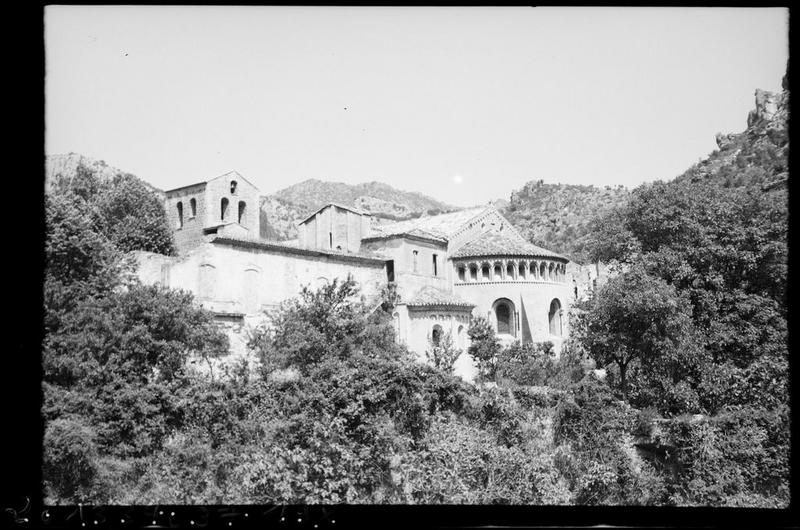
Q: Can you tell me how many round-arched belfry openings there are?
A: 5